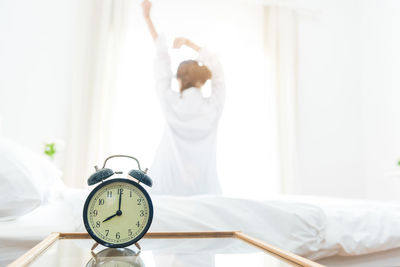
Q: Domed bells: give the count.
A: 2